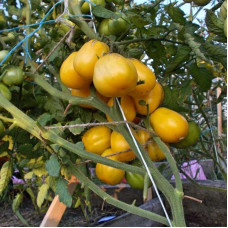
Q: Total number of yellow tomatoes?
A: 13